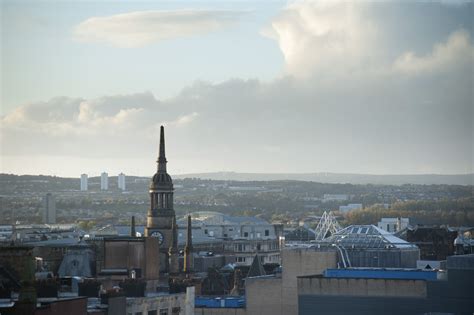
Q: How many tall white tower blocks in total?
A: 3